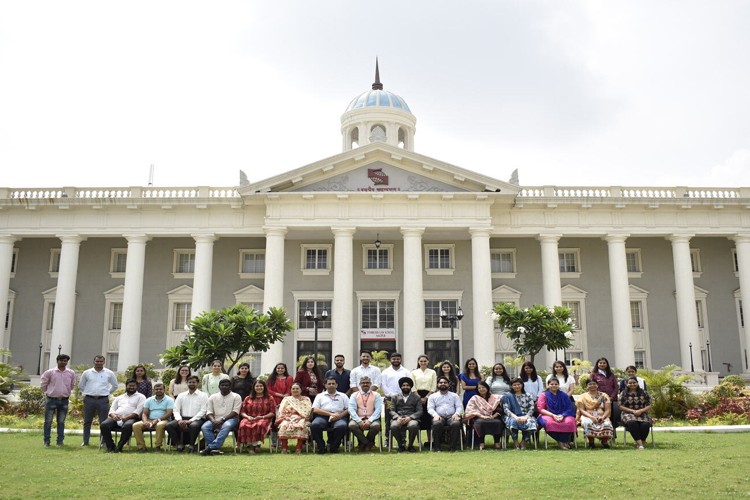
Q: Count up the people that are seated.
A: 15